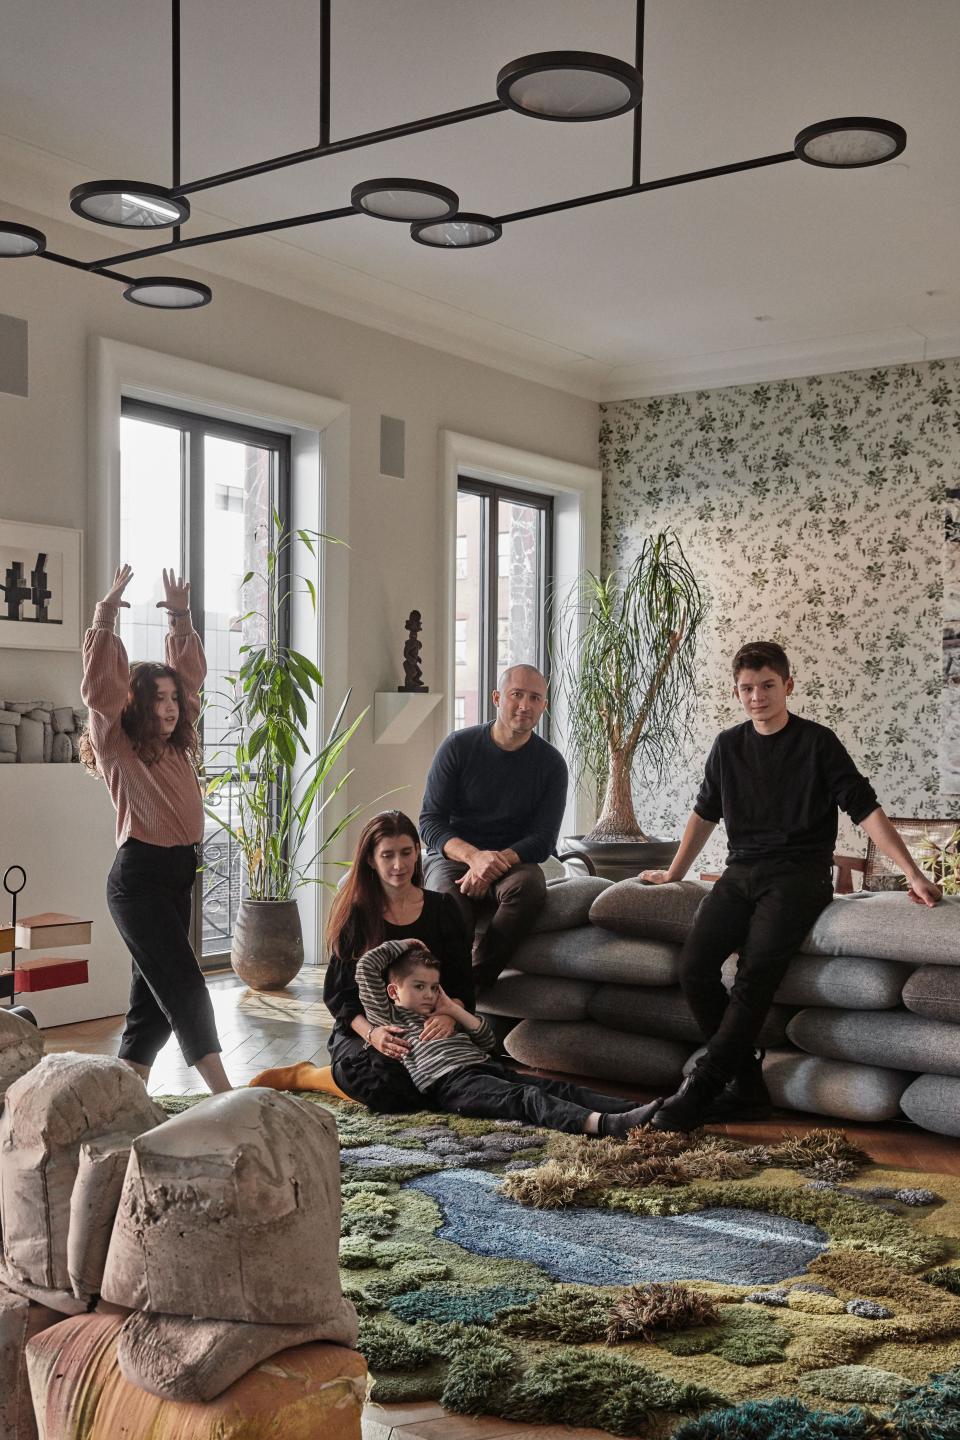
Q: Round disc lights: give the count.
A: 7